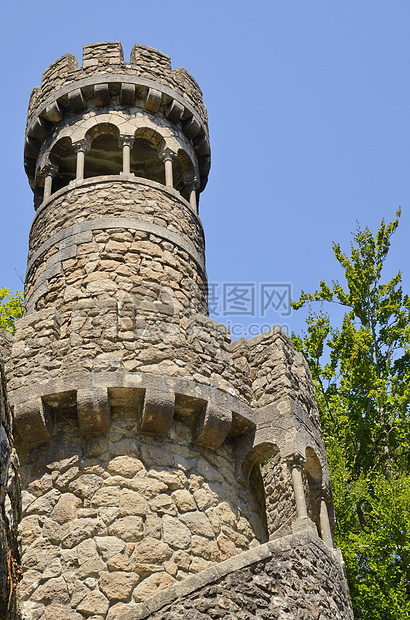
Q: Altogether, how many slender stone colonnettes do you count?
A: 7